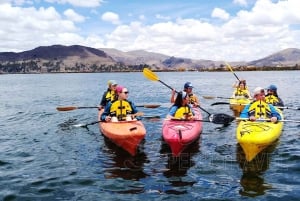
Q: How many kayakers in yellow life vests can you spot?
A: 7